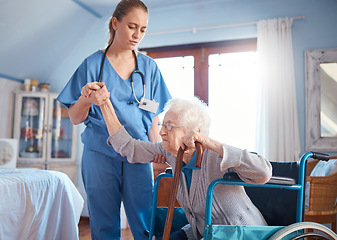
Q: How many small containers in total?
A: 3